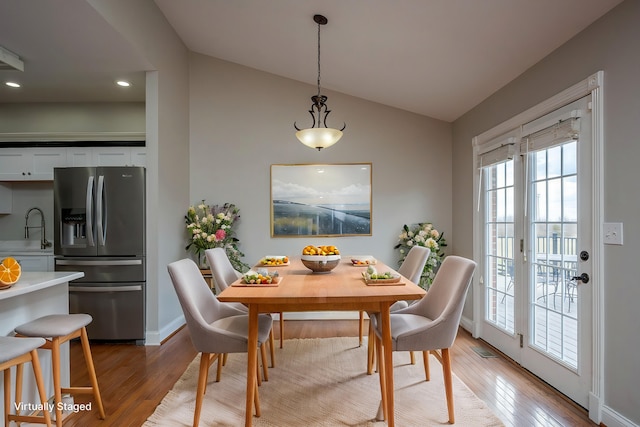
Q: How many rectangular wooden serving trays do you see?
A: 4